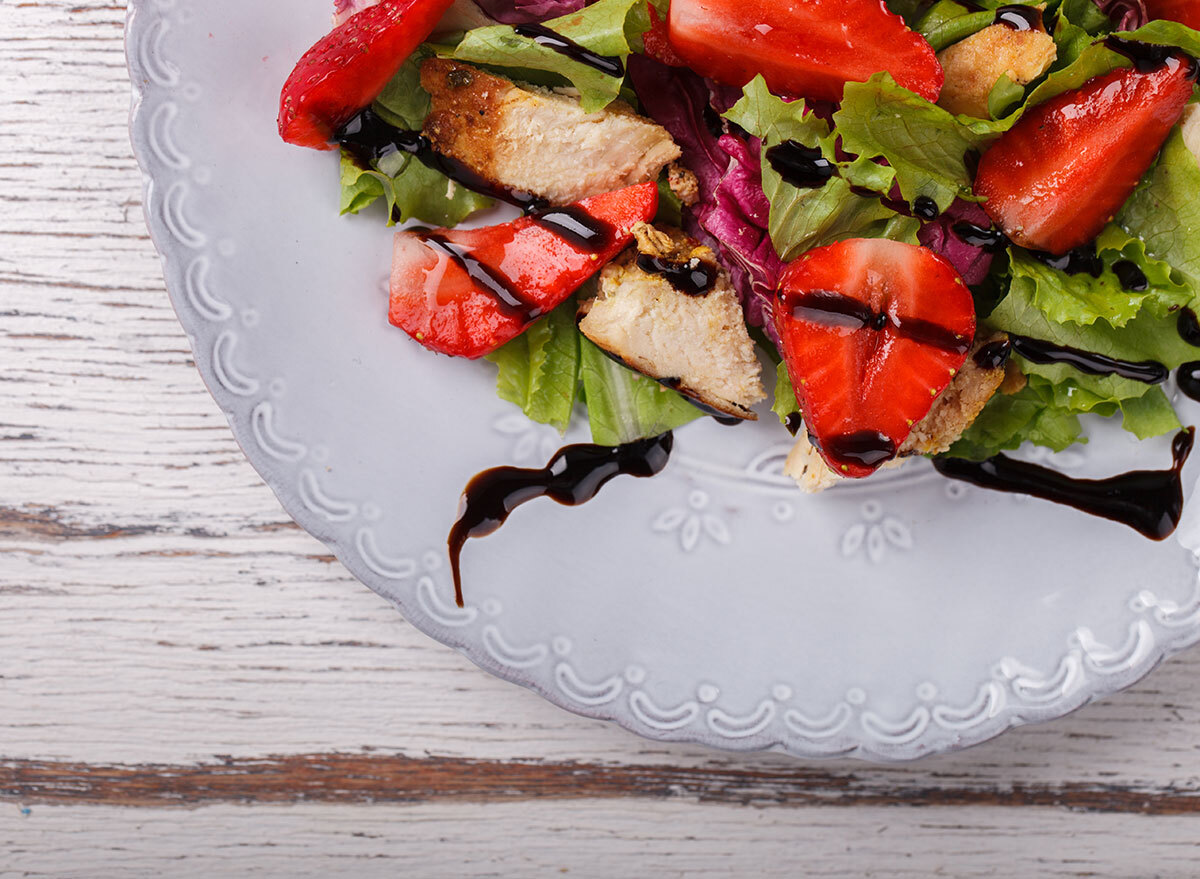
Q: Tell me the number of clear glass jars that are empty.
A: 0